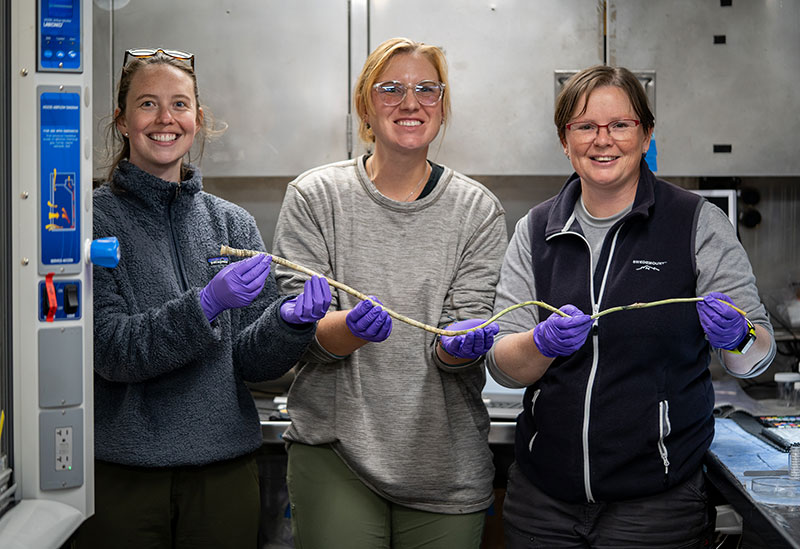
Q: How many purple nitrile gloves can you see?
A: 6